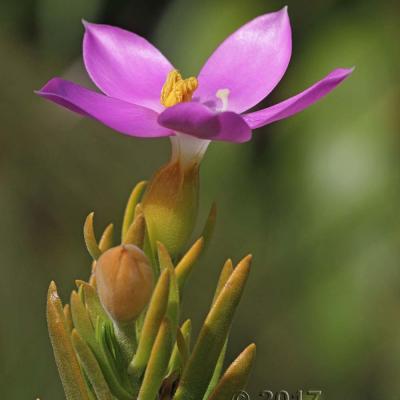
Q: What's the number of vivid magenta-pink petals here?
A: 5